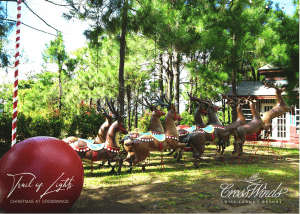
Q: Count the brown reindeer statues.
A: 9